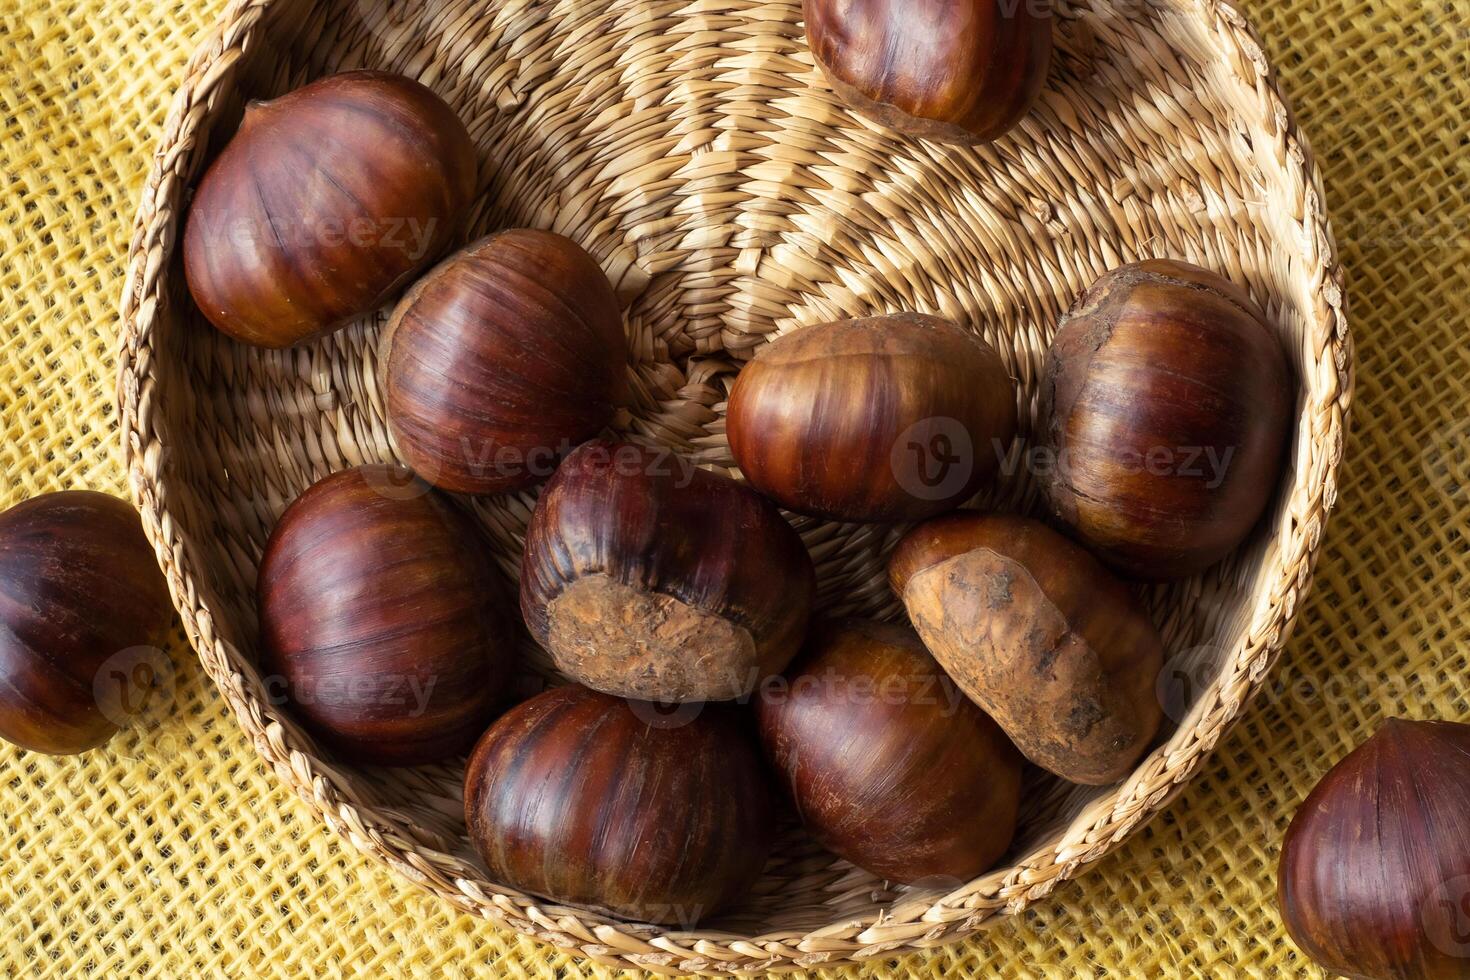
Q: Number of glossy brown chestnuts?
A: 12